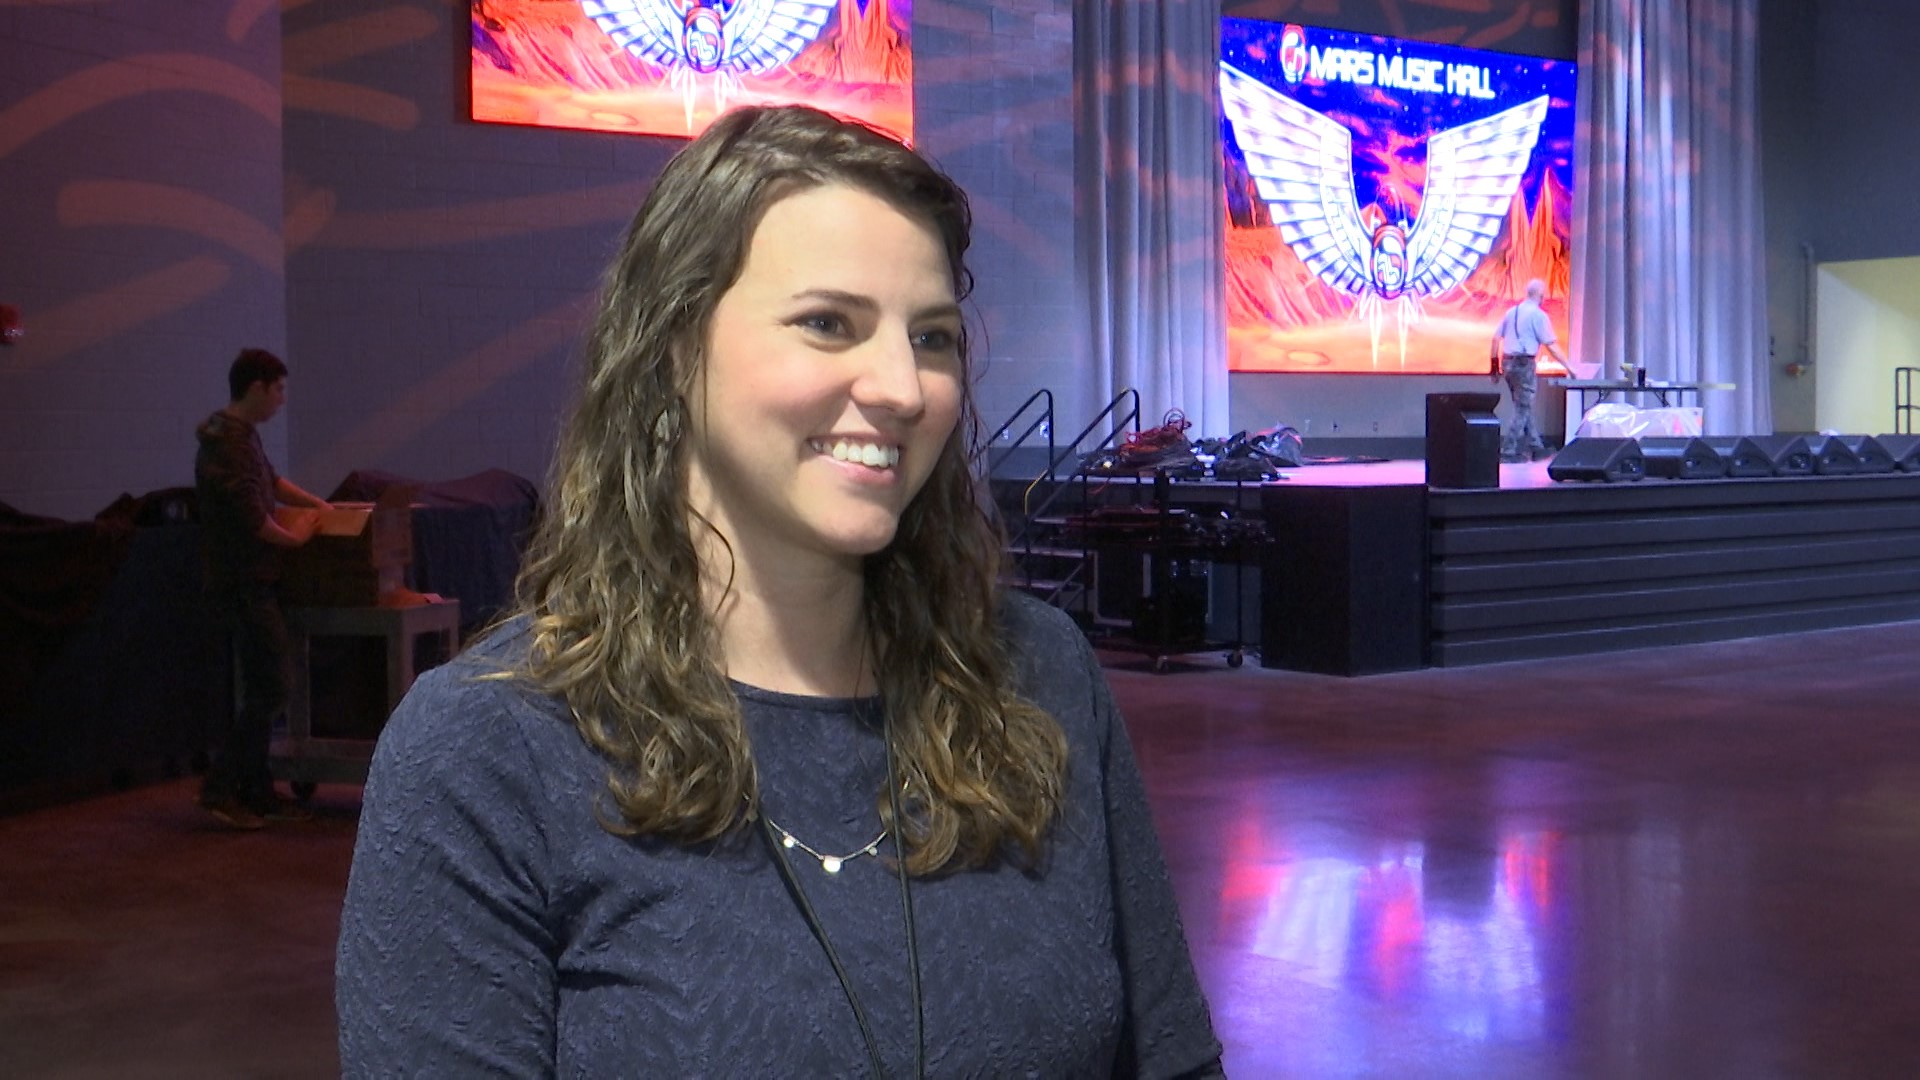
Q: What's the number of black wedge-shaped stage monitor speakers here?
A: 7